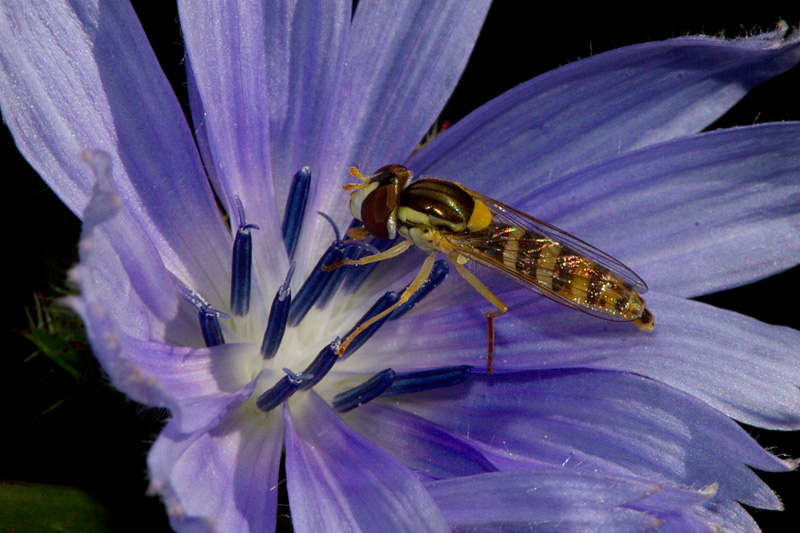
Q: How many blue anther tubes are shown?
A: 13